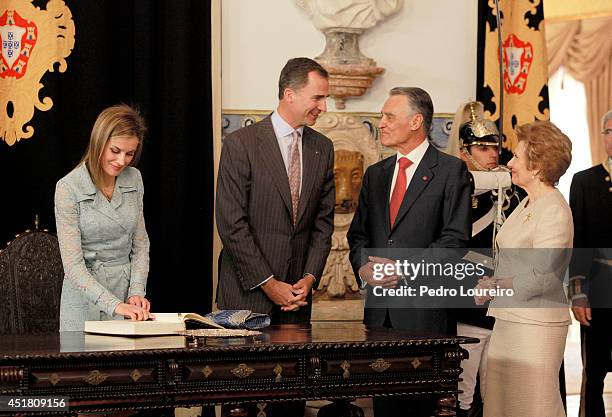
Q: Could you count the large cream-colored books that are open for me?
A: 1